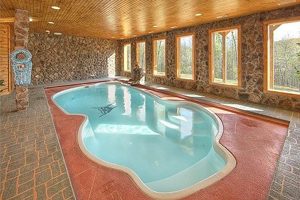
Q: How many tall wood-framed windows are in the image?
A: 6